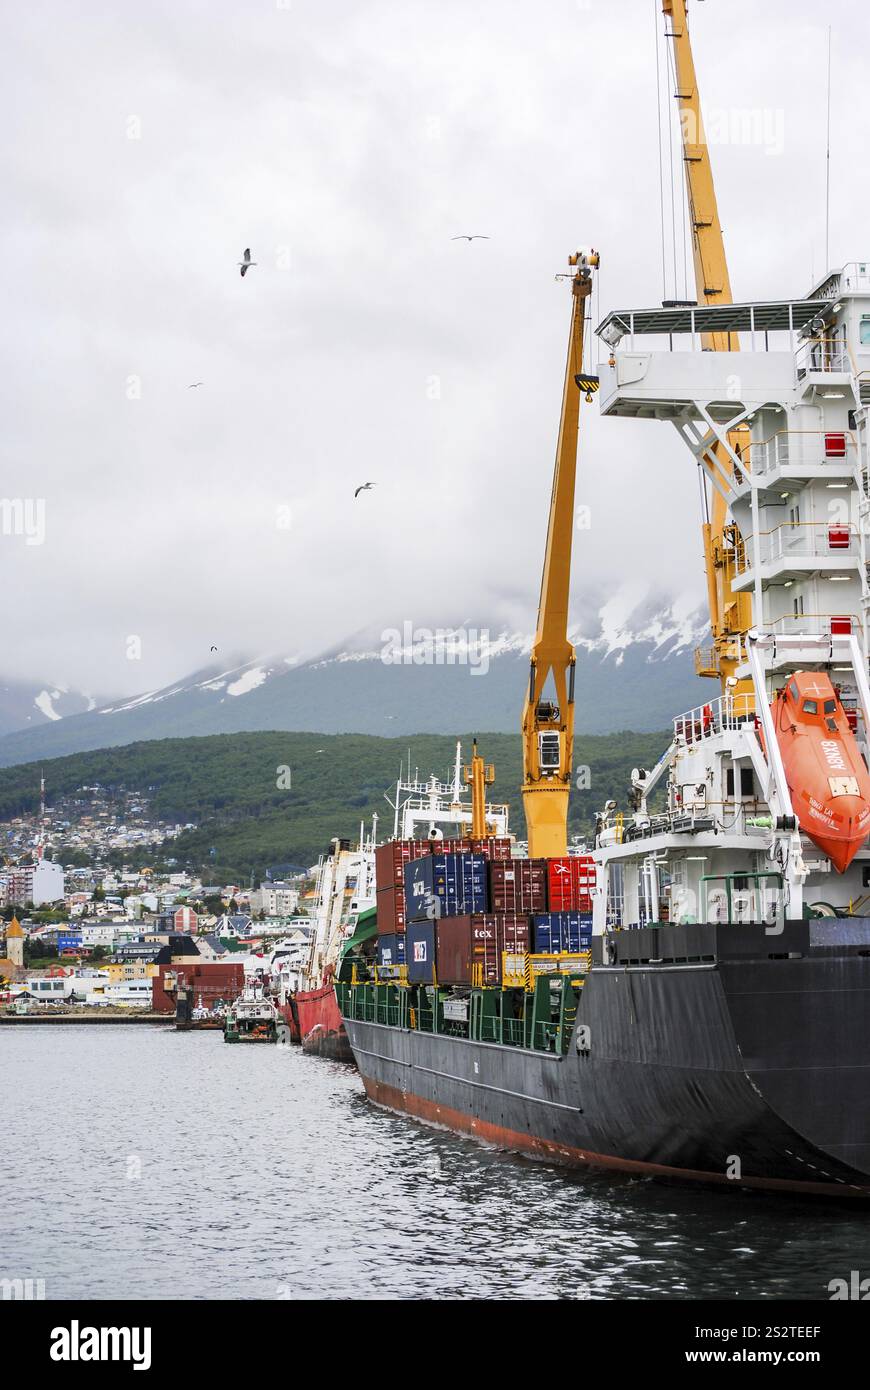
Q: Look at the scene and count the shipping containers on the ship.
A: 11